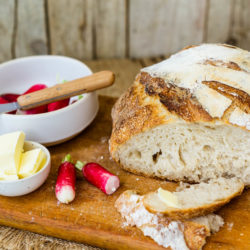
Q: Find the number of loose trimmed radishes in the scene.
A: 2